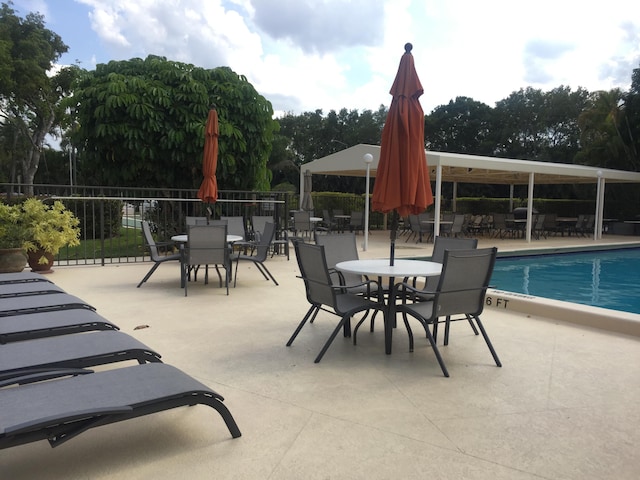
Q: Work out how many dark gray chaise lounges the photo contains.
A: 6